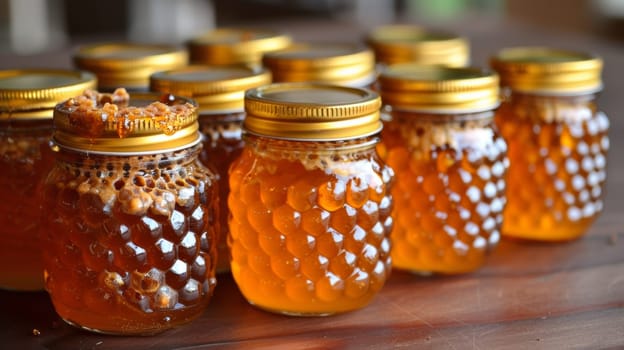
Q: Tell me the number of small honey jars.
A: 10